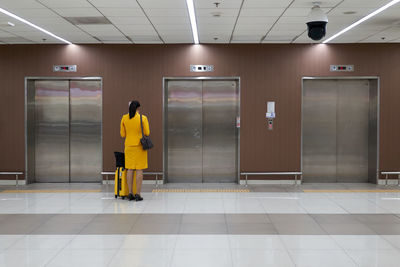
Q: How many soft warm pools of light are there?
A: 3